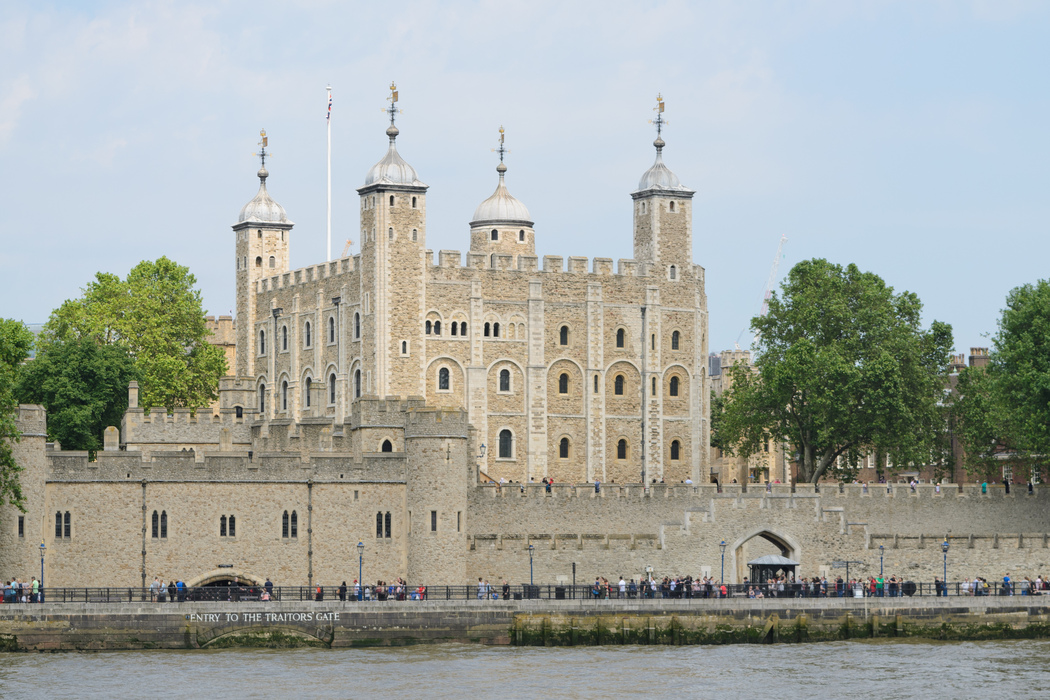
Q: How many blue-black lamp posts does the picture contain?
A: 6